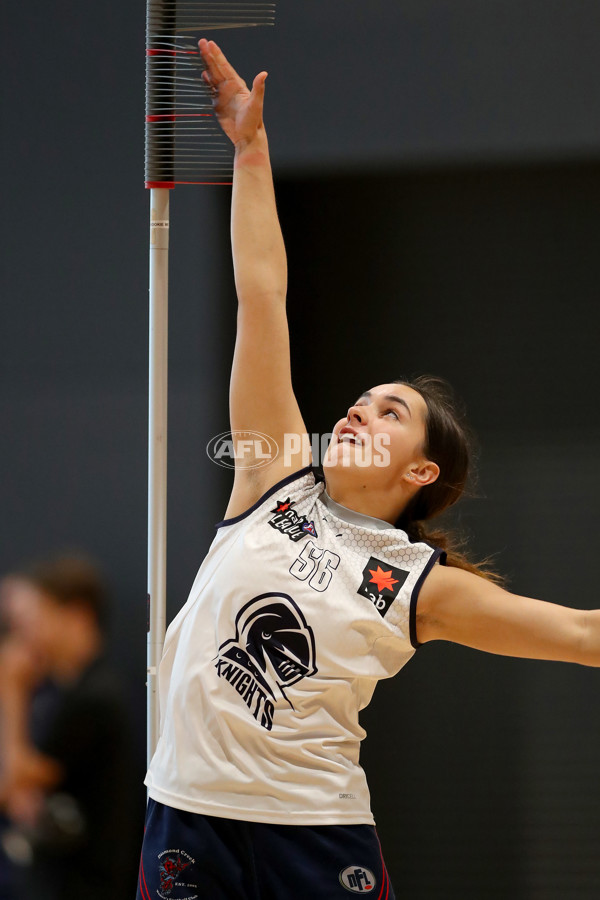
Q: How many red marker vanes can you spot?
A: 3